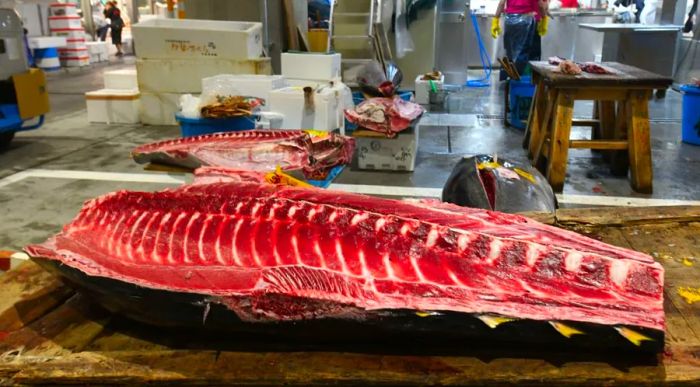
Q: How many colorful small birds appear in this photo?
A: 0